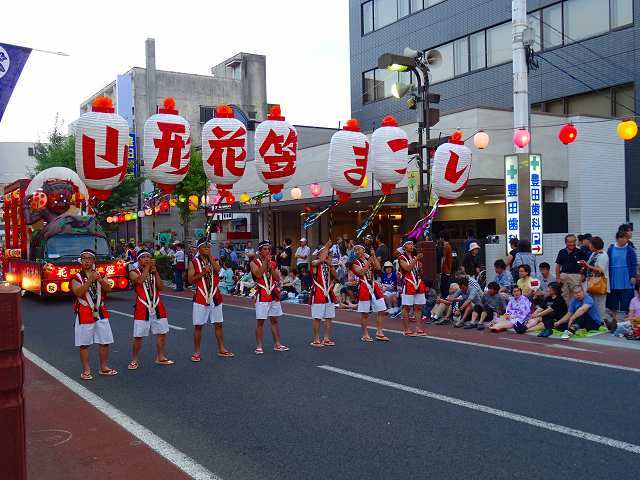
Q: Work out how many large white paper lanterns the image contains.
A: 7